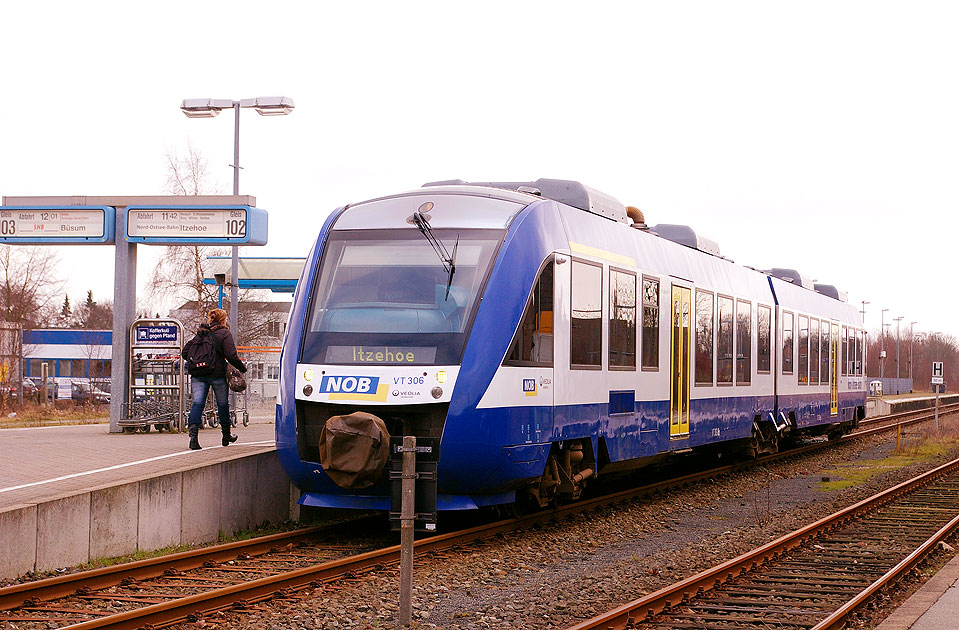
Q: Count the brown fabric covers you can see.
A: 1